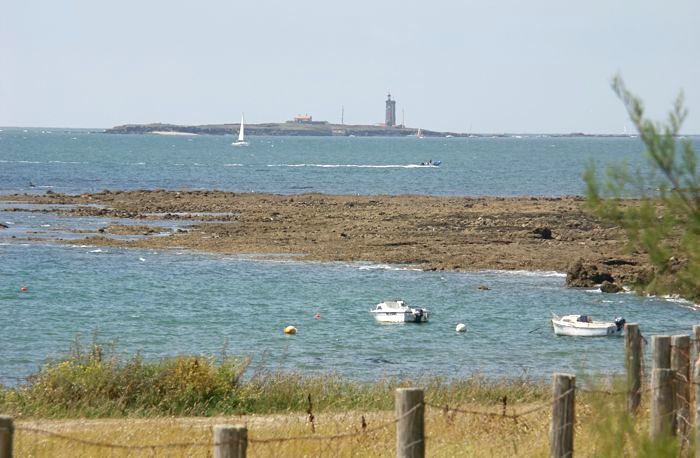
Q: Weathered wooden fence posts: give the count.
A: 9